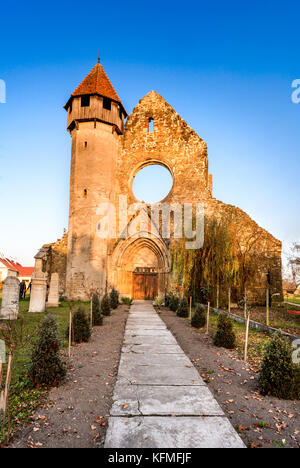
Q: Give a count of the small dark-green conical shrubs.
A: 10